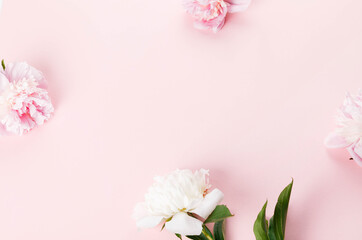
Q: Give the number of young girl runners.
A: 0